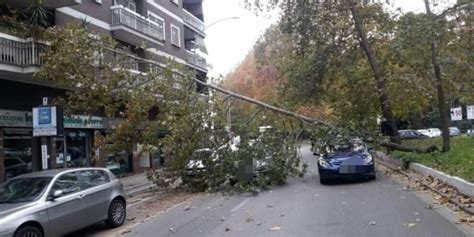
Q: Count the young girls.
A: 0